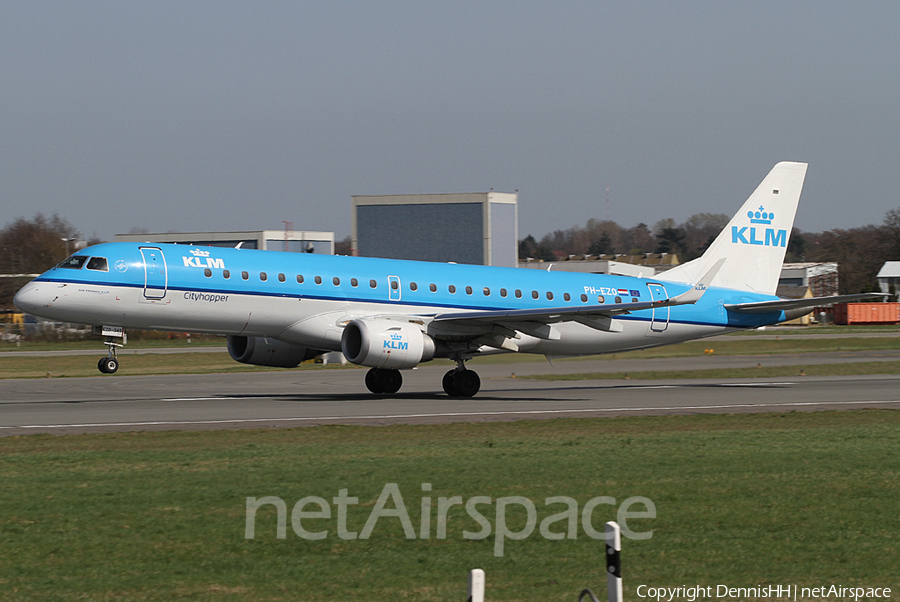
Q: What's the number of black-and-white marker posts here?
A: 2